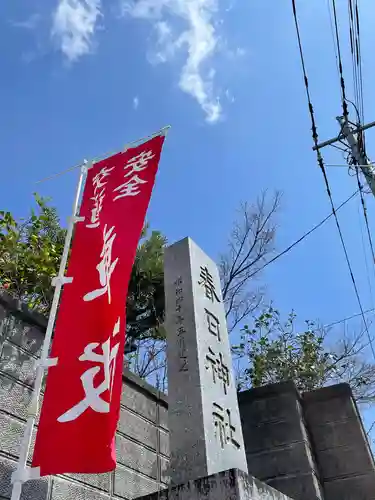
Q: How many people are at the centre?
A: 0